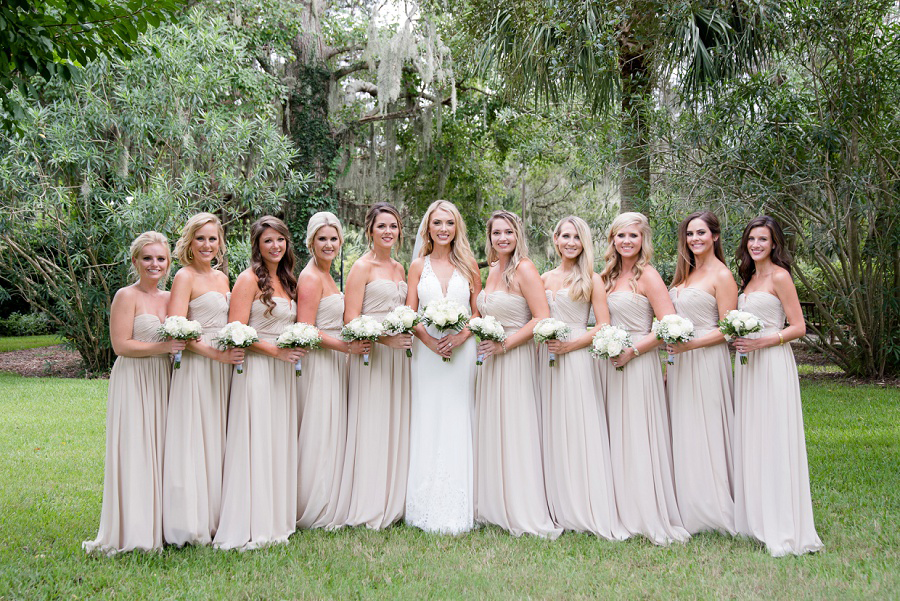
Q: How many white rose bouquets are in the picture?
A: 11